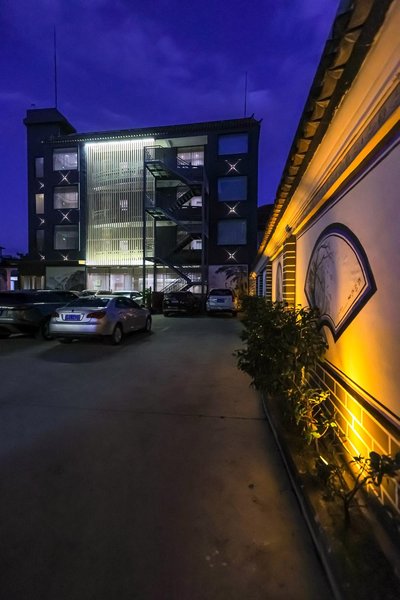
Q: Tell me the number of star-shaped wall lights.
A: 9